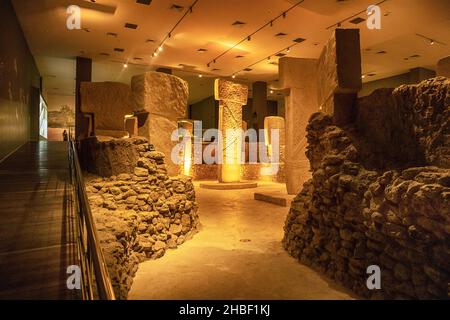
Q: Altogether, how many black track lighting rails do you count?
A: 5